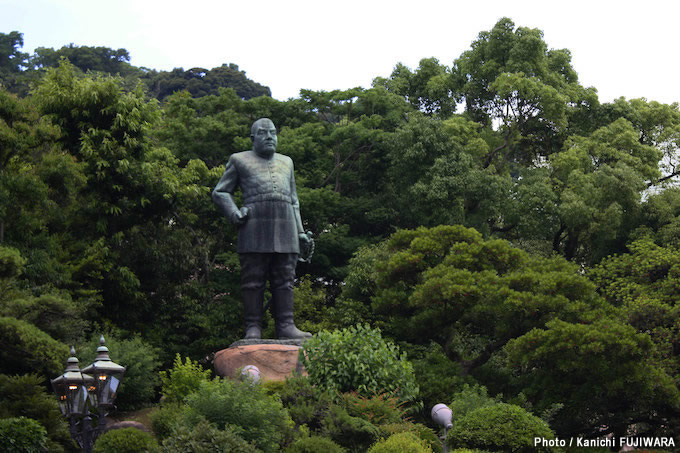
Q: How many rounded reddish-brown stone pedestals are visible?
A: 1